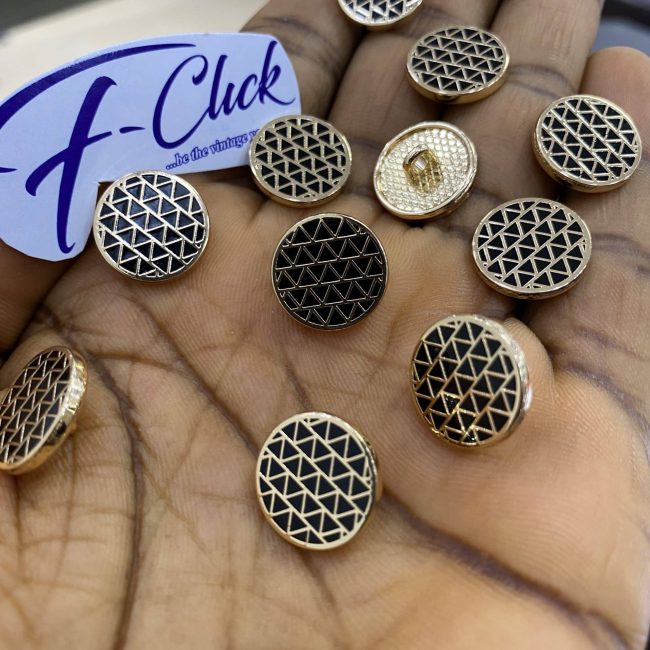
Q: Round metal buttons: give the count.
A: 11